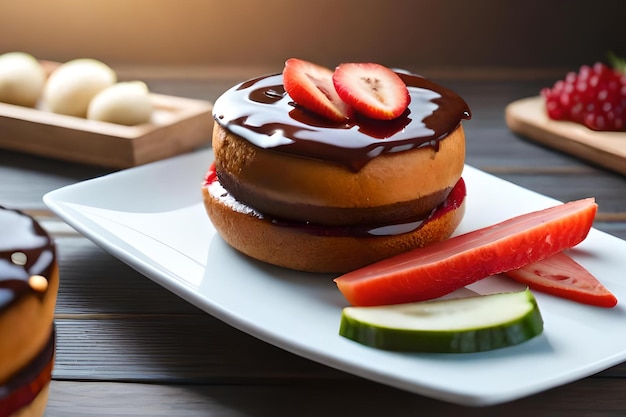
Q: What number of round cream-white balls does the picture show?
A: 3